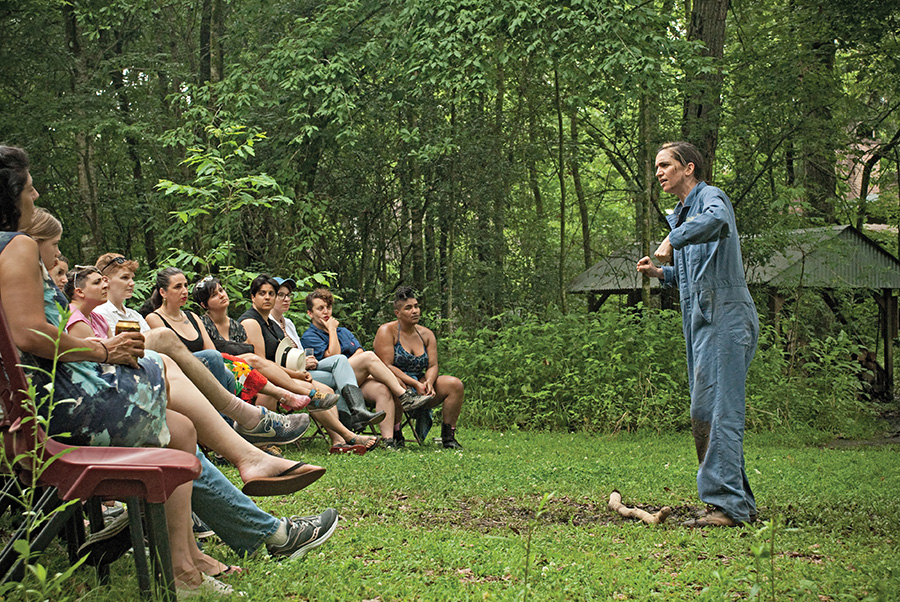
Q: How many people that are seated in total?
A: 11